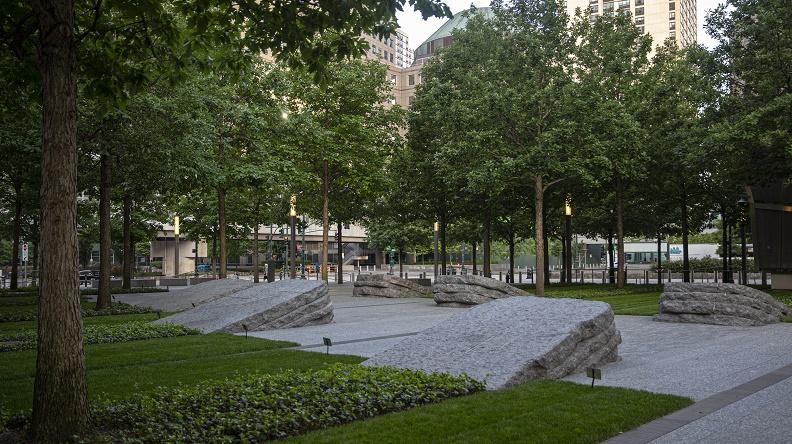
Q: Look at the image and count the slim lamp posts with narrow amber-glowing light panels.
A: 4